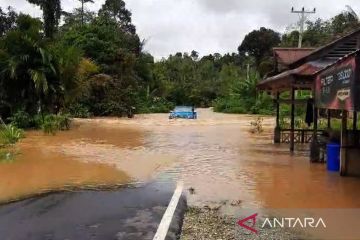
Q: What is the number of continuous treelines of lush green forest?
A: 1